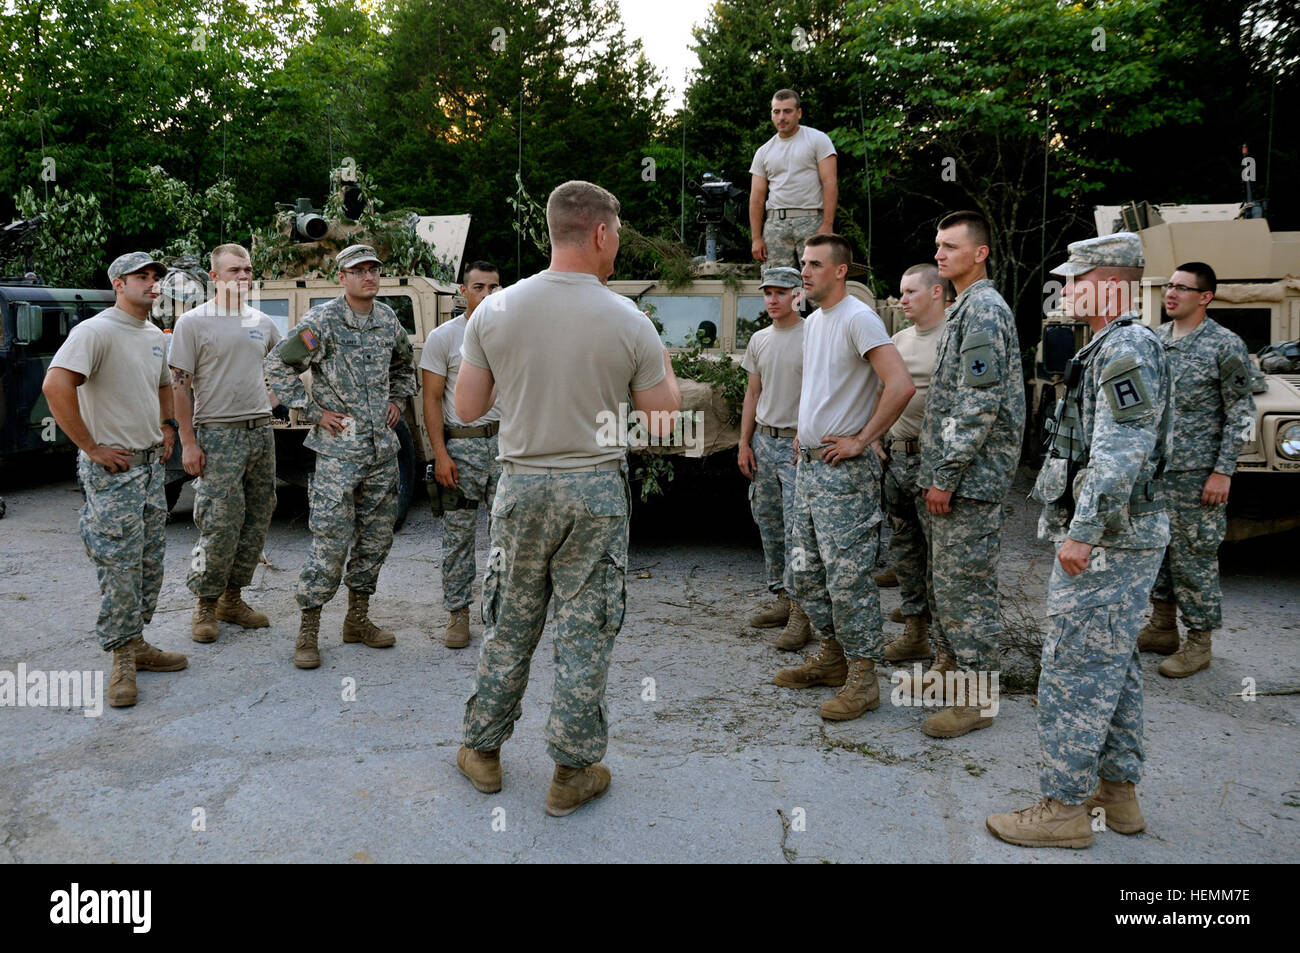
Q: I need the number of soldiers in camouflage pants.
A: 12